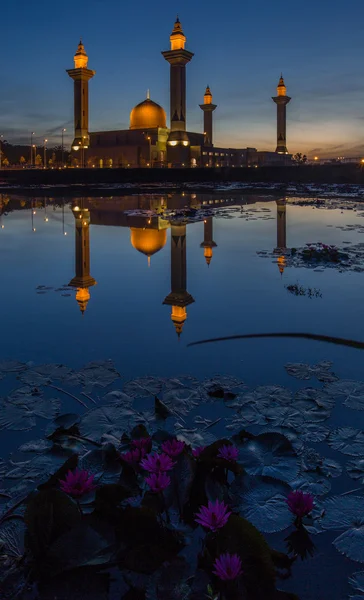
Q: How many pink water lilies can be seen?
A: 11